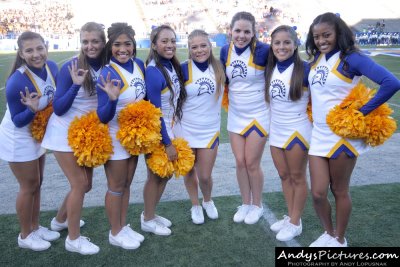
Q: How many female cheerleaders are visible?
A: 8